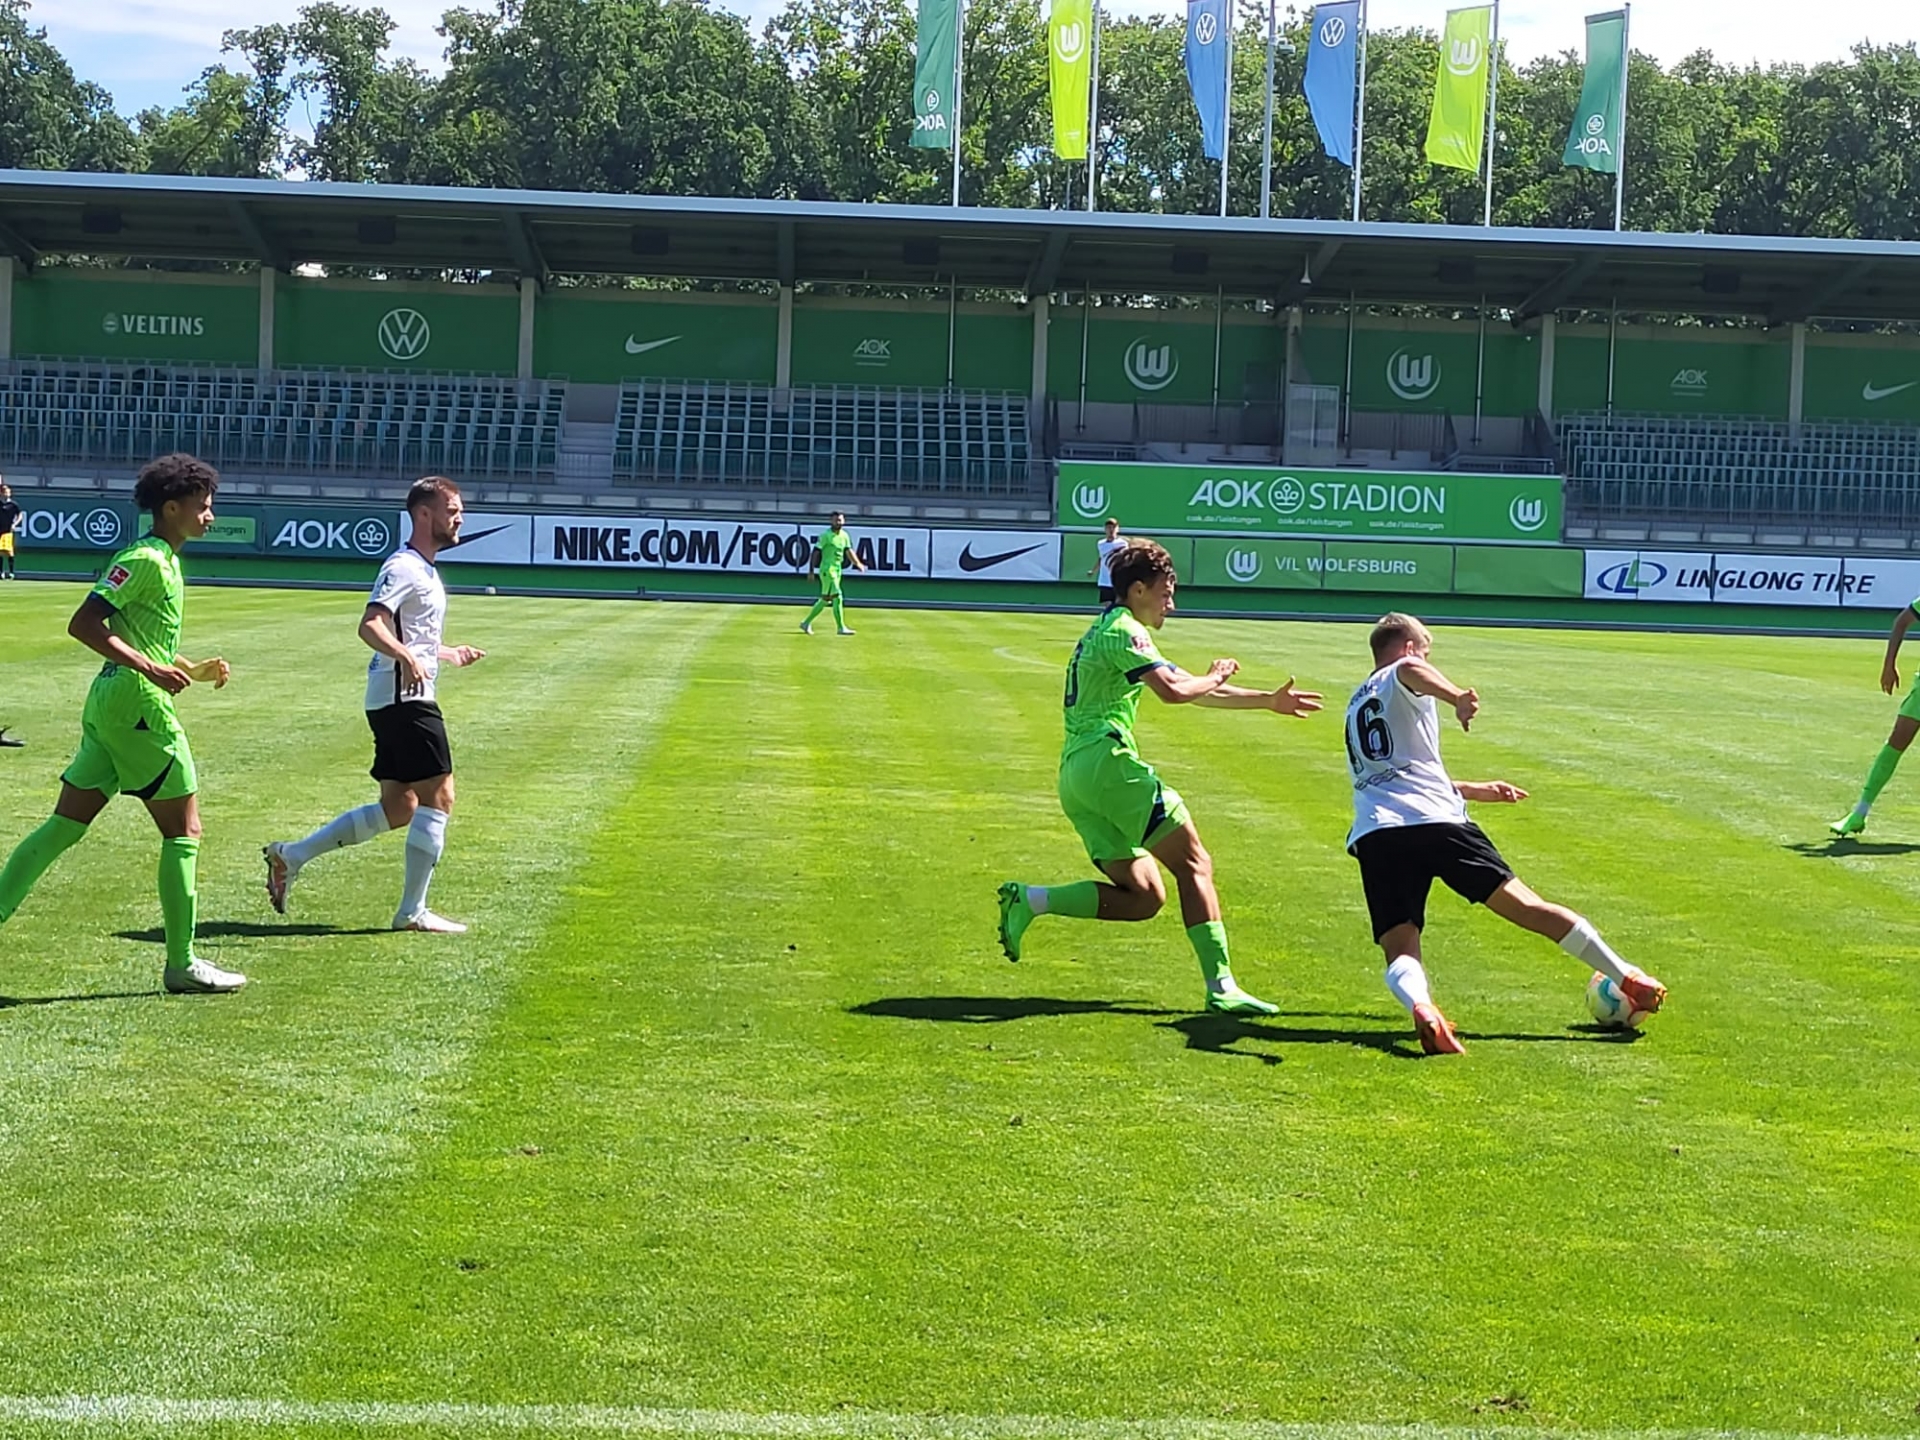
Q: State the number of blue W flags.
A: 2